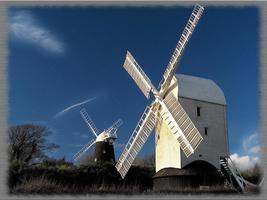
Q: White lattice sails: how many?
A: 7